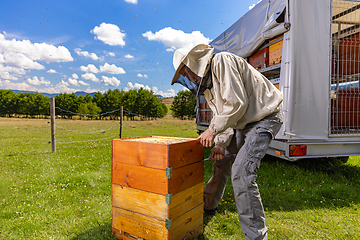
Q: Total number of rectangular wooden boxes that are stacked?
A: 4